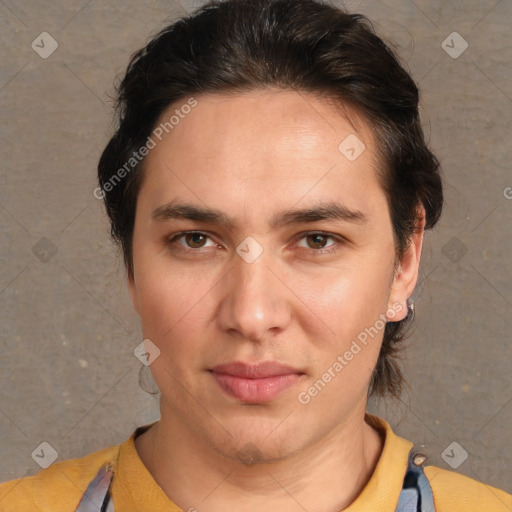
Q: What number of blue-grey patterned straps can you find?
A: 2